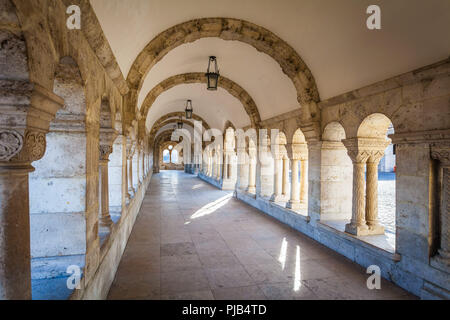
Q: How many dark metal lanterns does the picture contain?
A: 3